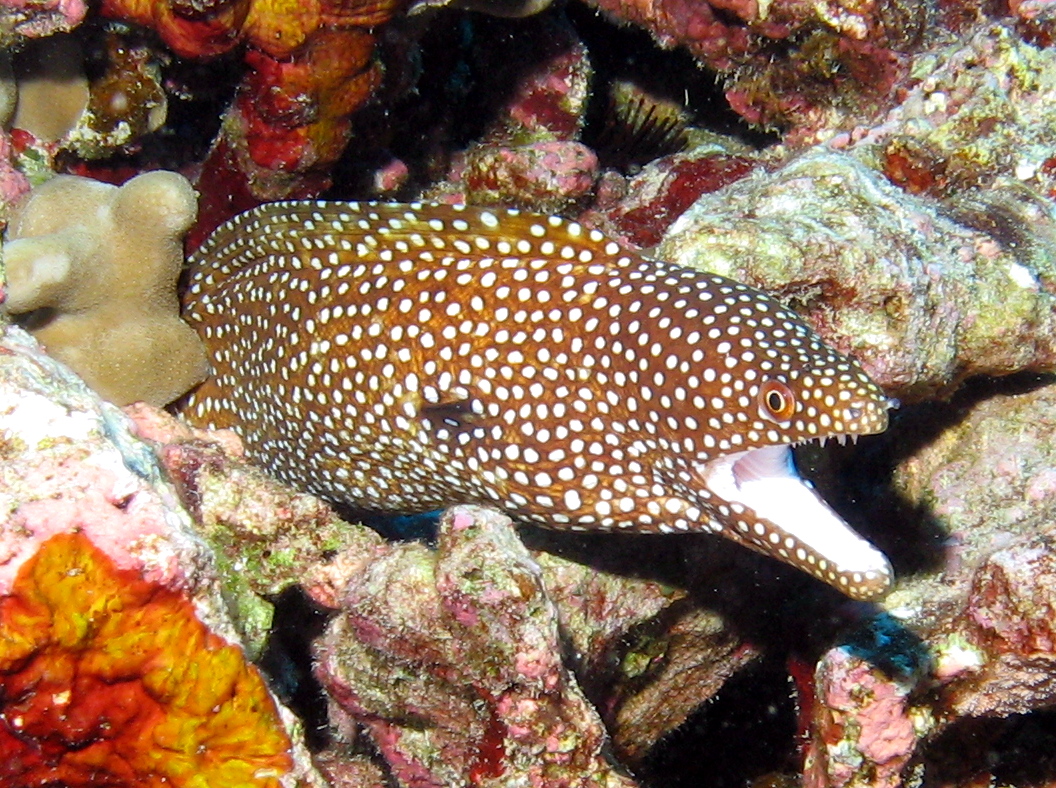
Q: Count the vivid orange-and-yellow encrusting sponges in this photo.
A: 2